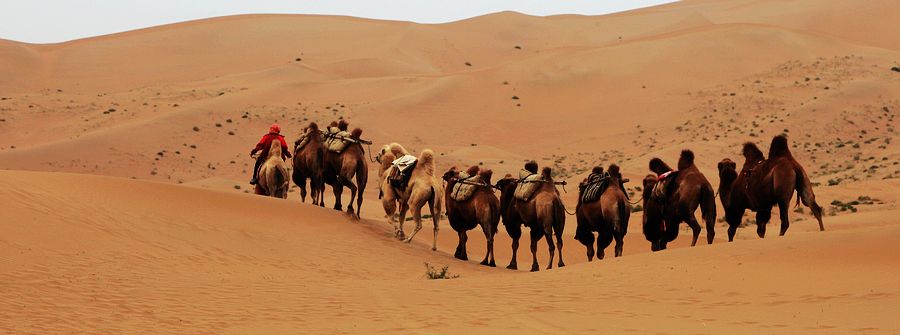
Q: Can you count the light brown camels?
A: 2